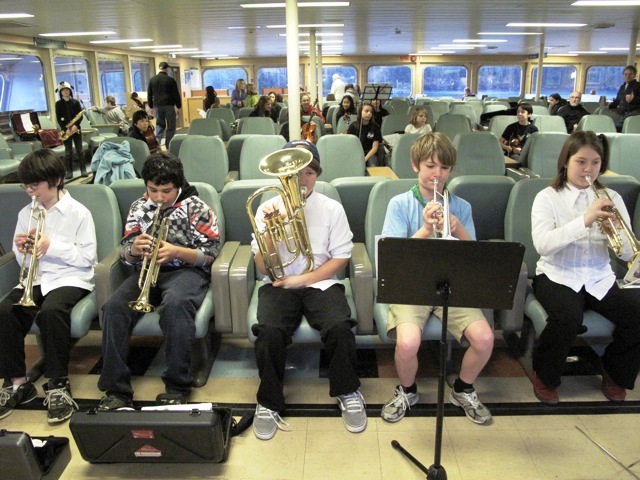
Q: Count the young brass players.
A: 5